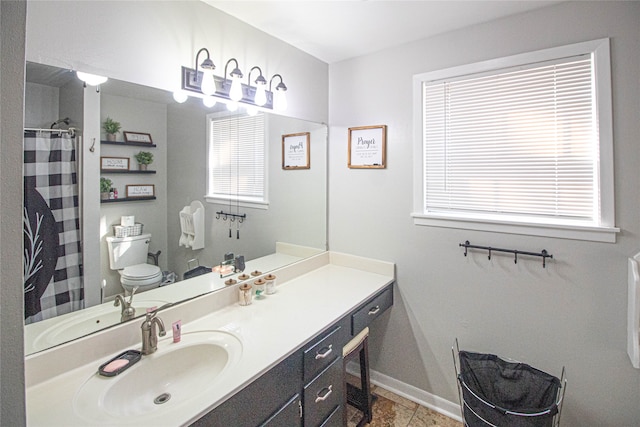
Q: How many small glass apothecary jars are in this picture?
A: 3